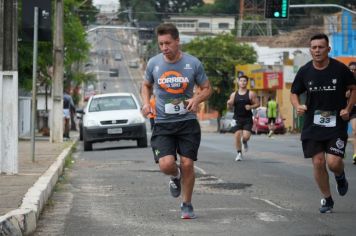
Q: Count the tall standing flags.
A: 0